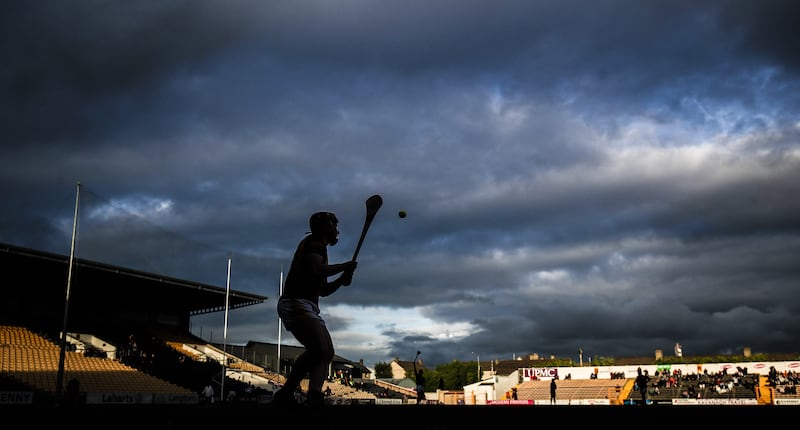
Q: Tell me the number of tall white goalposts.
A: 3